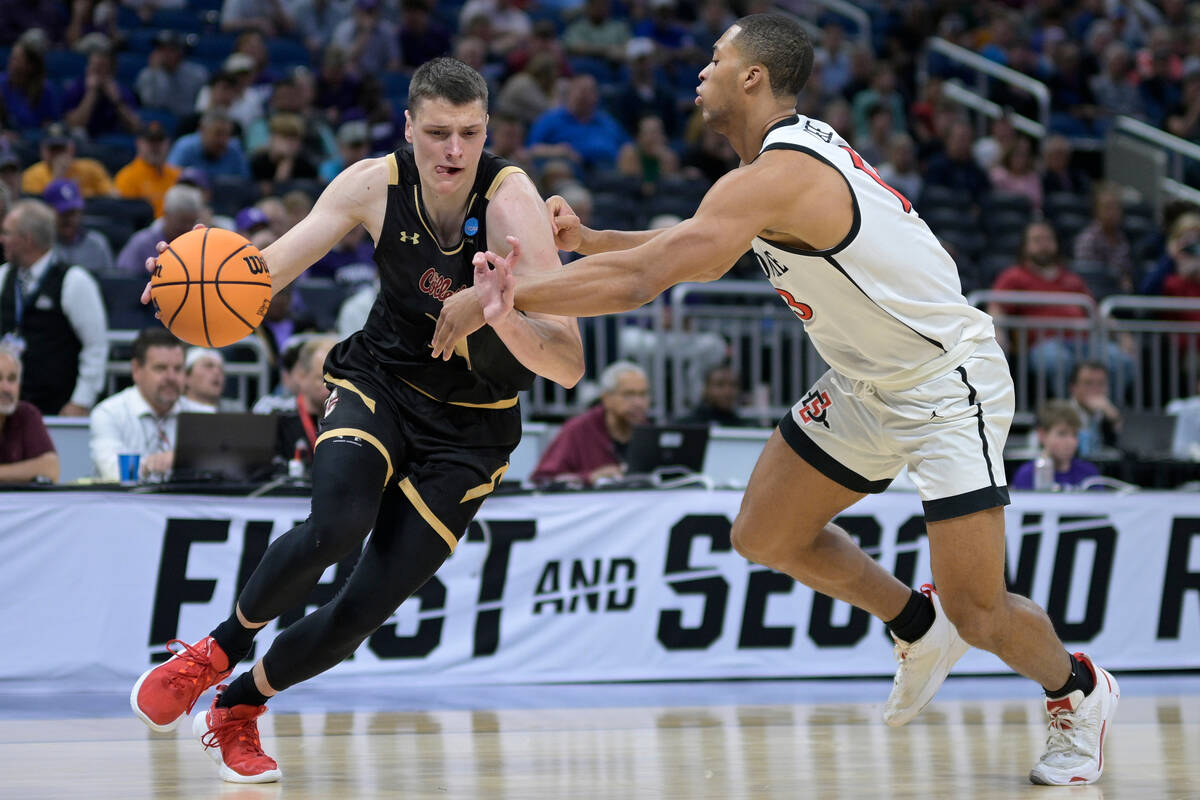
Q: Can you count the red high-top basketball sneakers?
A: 2